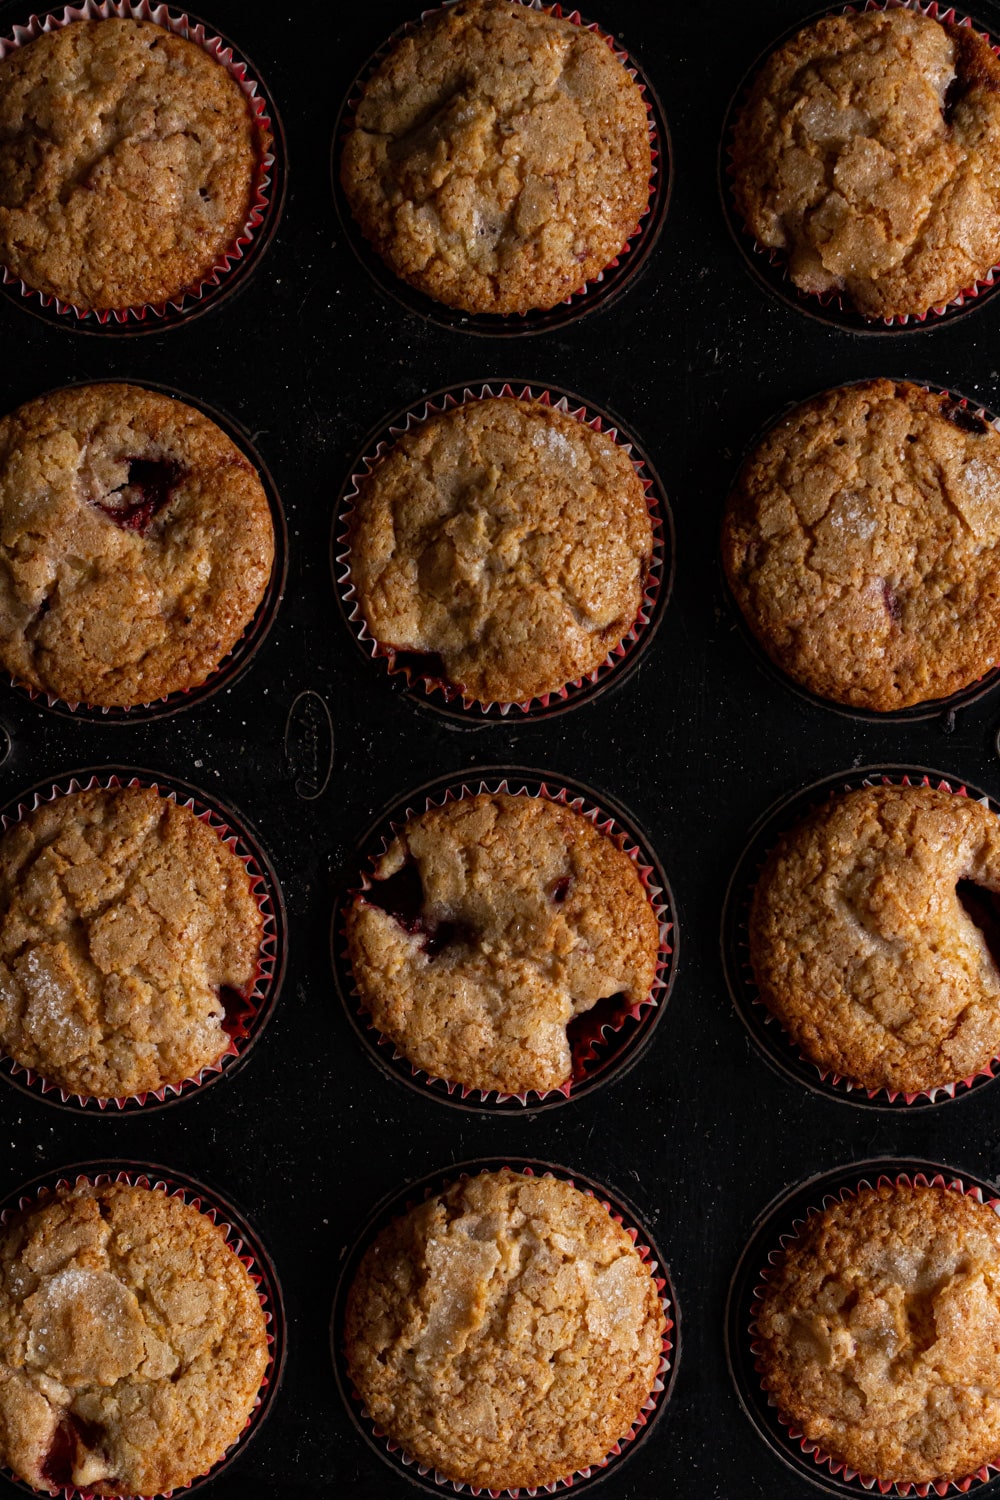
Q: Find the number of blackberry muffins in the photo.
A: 12